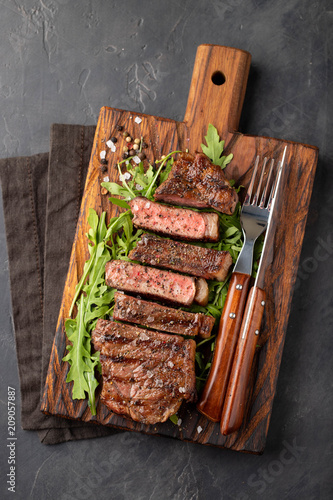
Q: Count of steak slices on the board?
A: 6